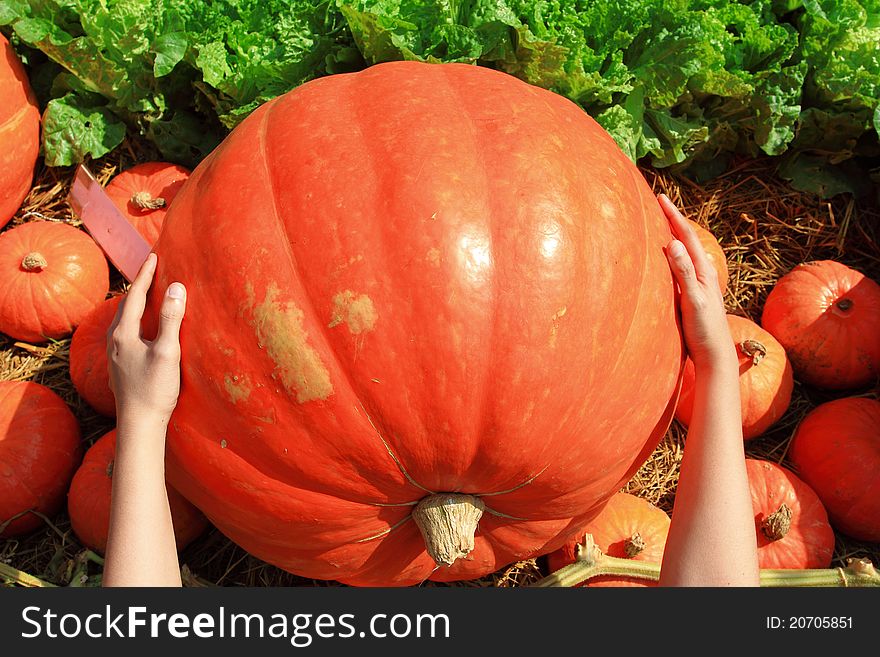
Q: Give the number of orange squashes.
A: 13